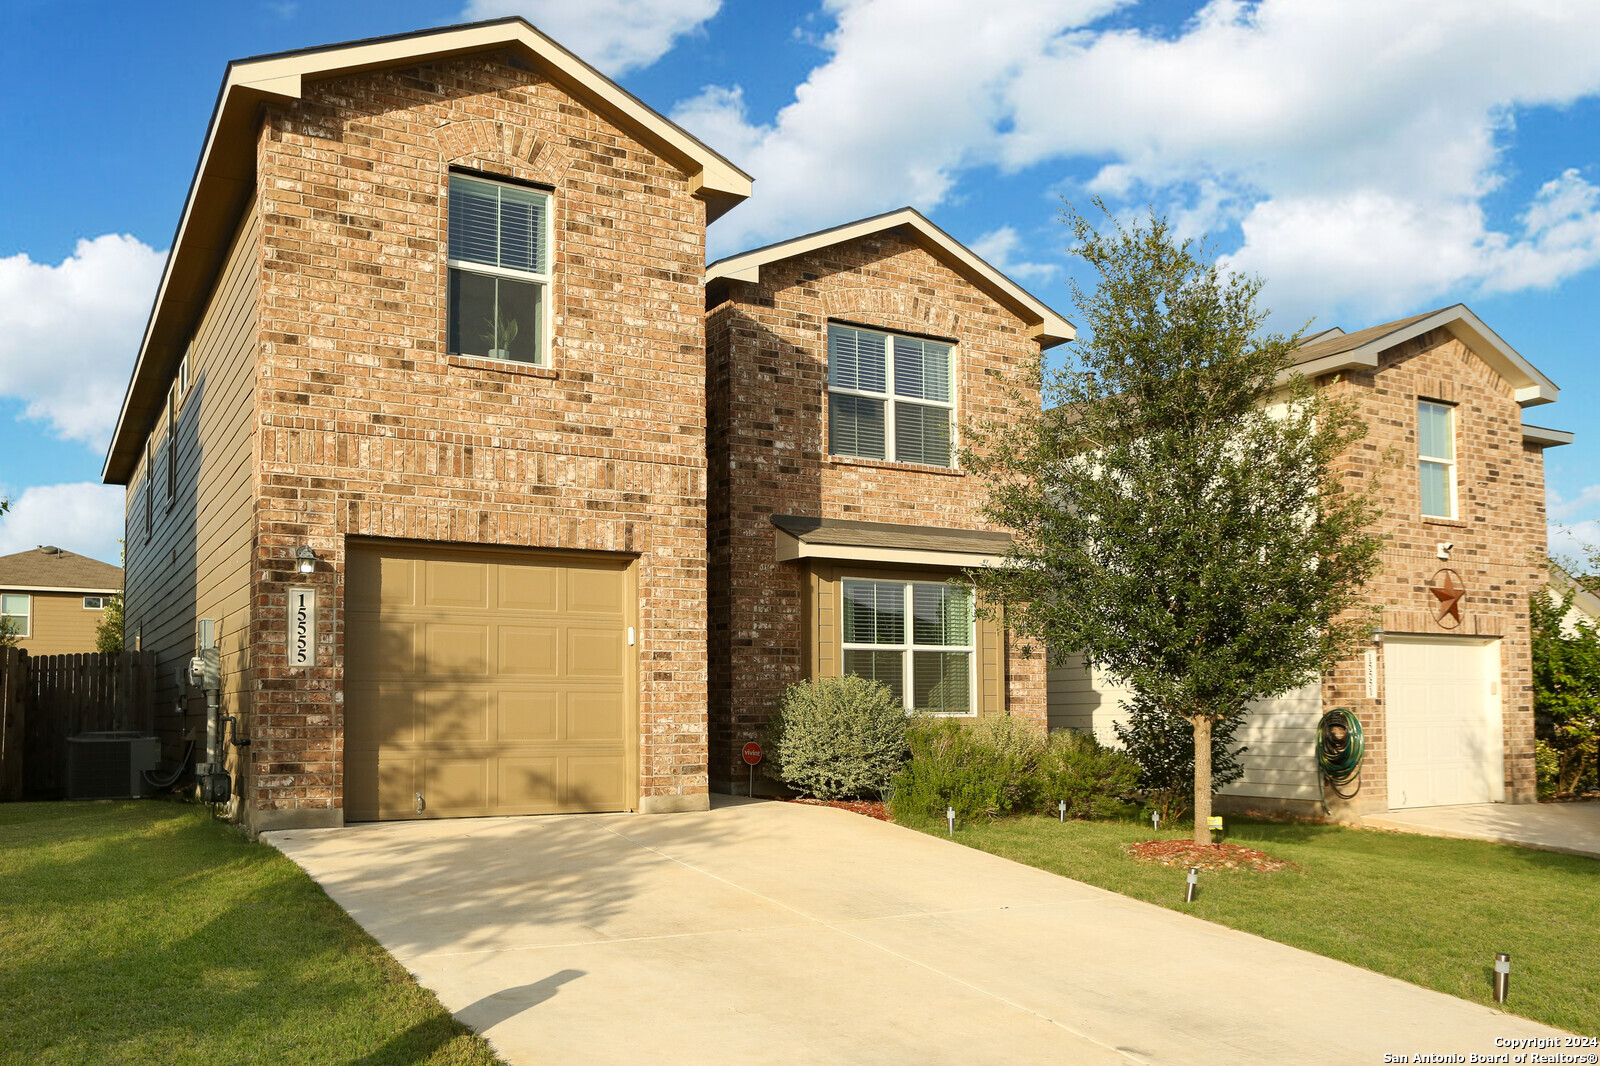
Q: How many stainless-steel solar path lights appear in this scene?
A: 5